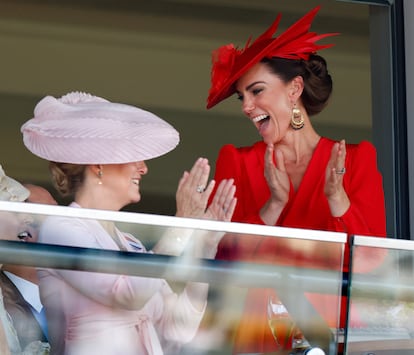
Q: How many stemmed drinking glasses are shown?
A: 1